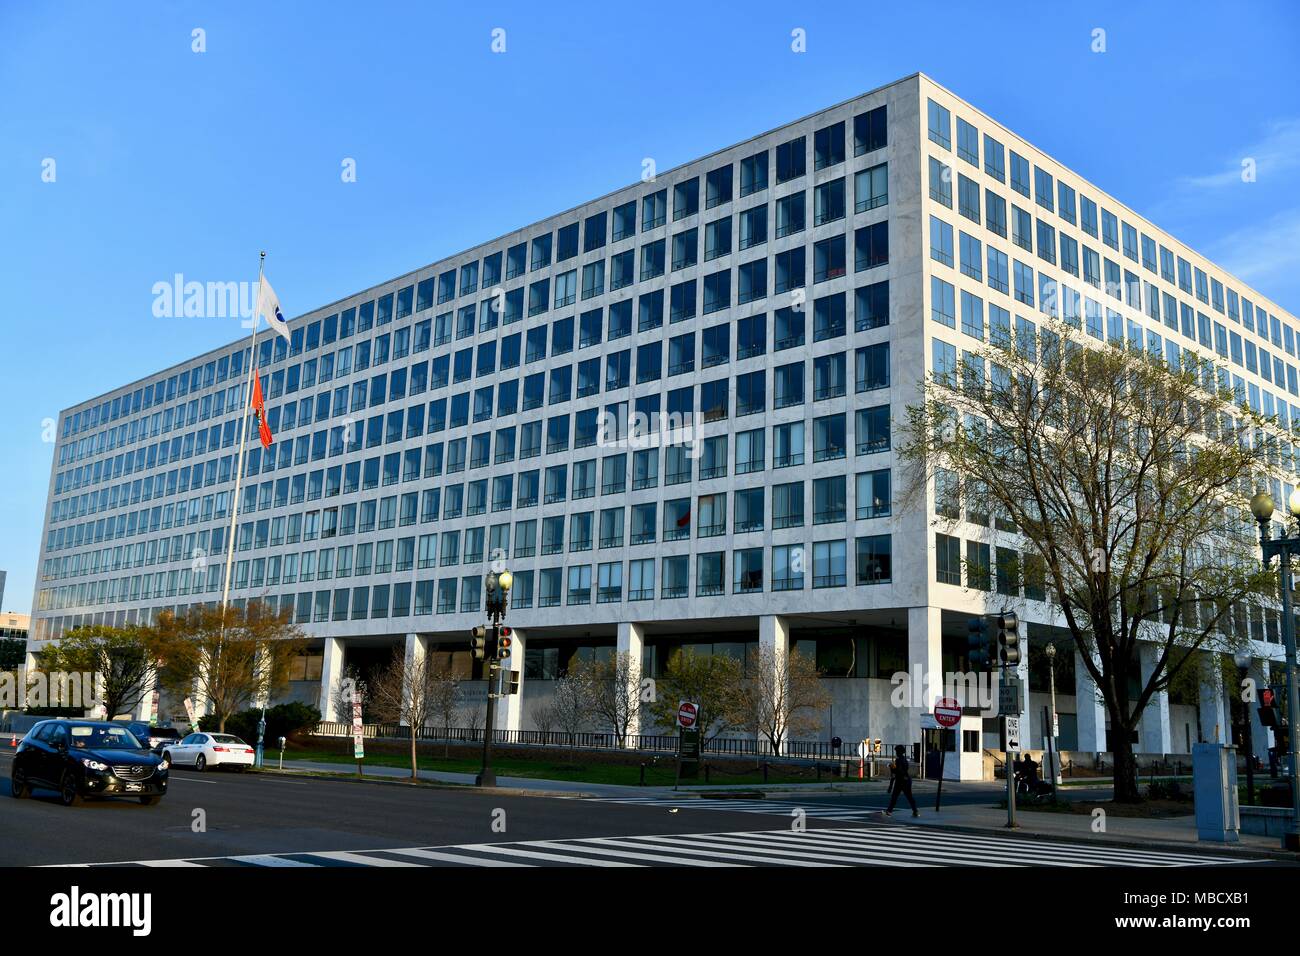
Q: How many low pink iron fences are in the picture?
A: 0